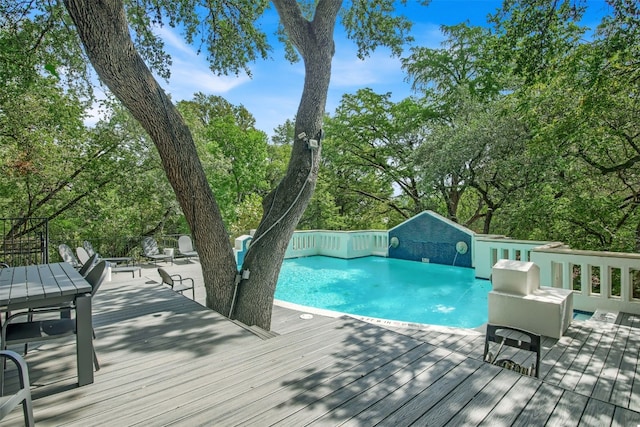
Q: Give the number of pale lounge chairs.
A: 5